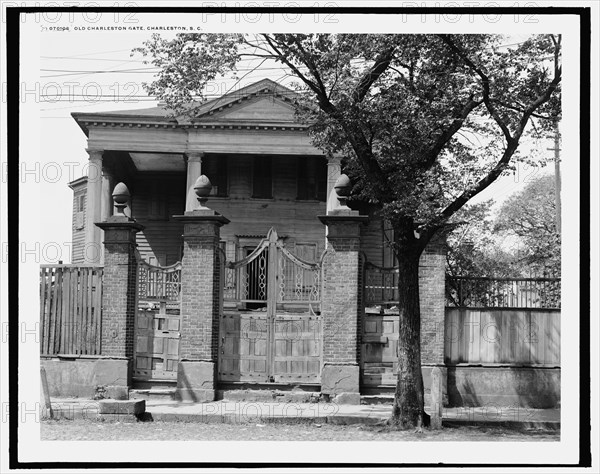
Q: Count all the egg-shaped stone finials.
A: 3